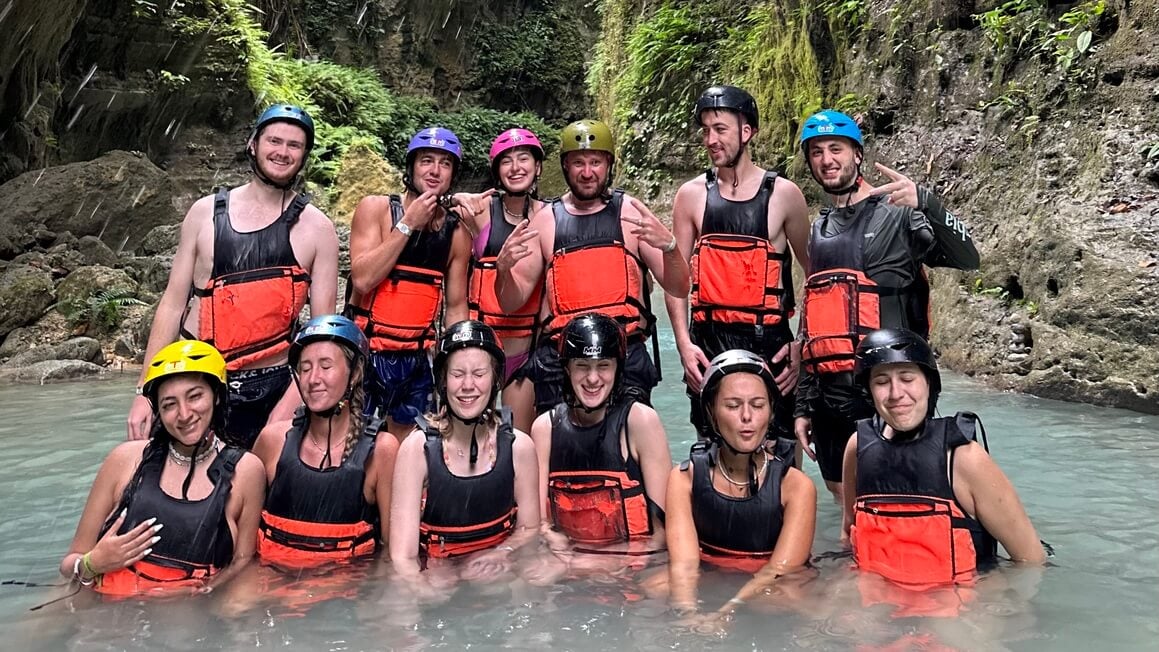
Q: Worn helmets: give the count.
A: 12